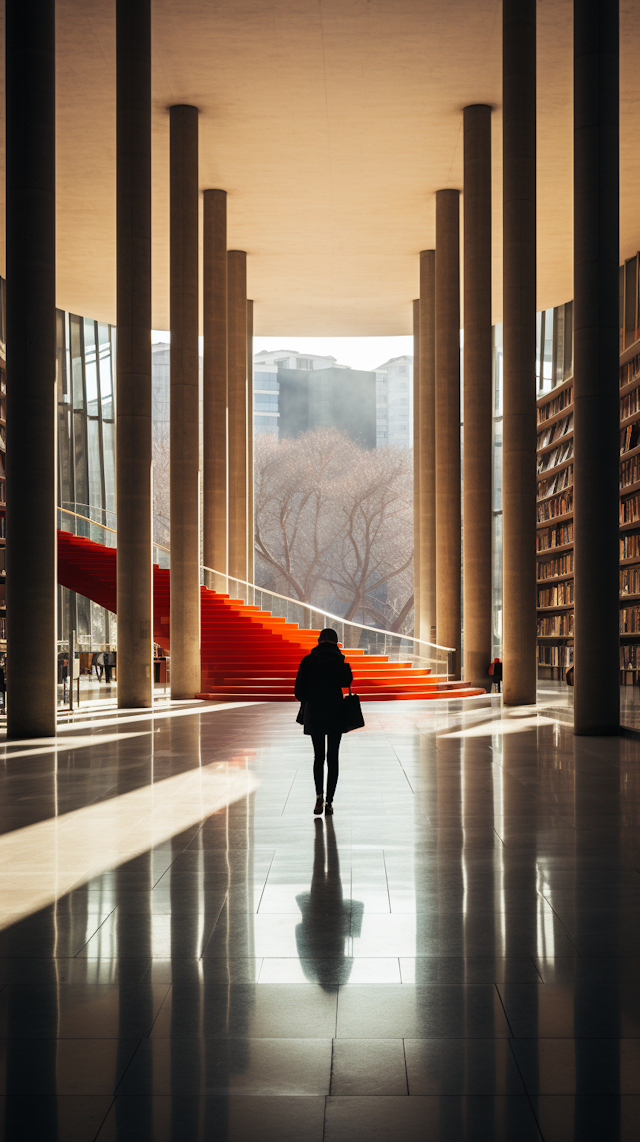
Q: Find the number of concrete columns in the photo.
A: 12